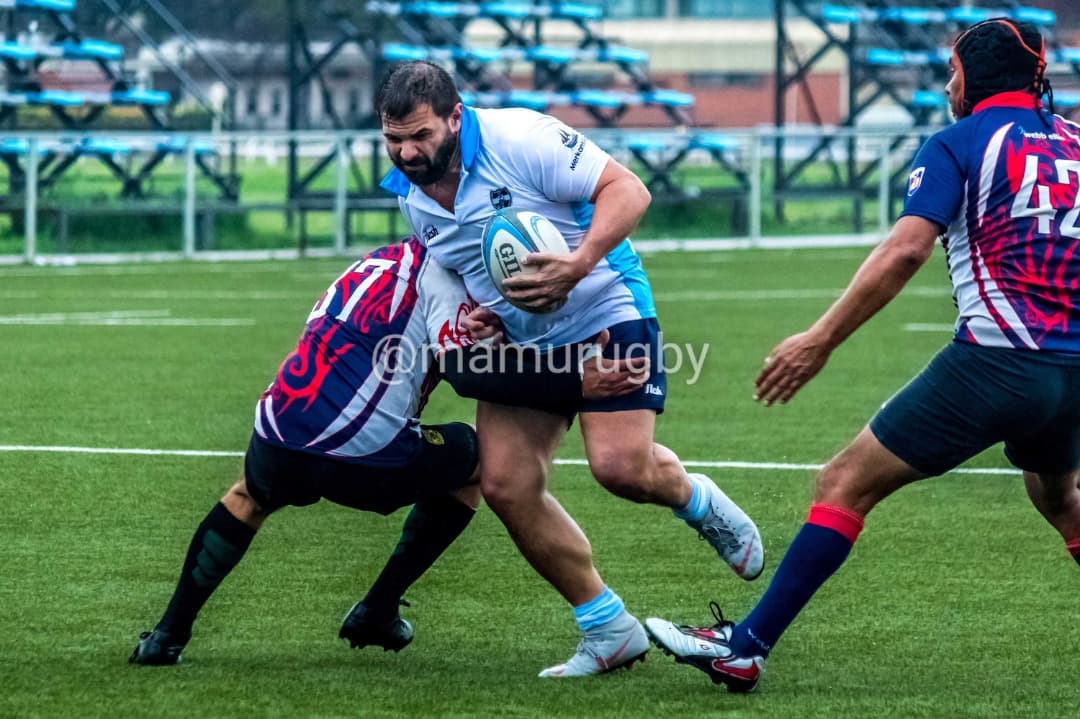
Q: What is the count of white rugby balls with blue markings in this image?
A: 1